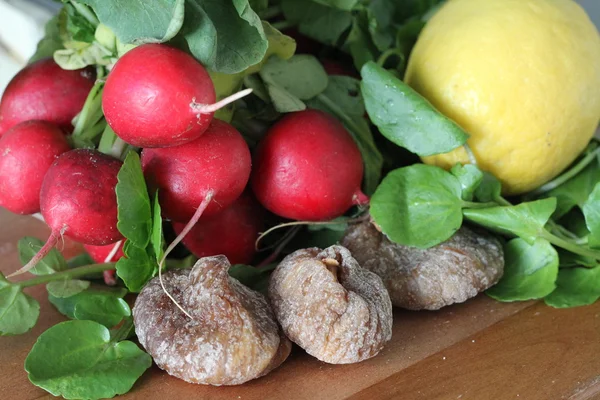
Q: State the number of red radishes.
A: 8